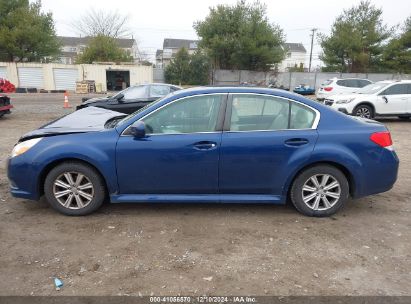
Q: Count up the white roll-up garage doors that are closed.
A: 3